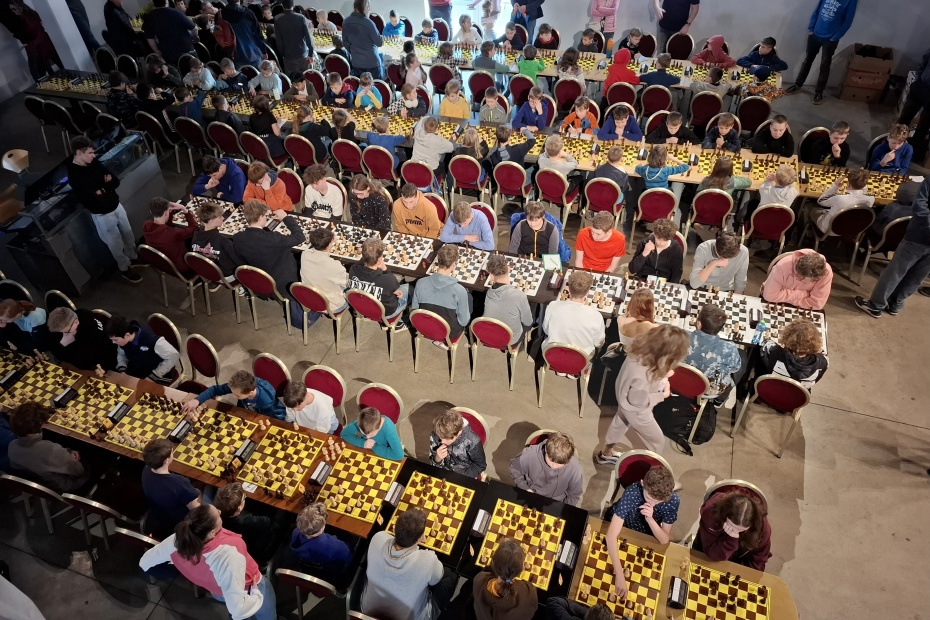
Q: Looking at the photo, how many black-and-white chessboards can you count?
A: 11